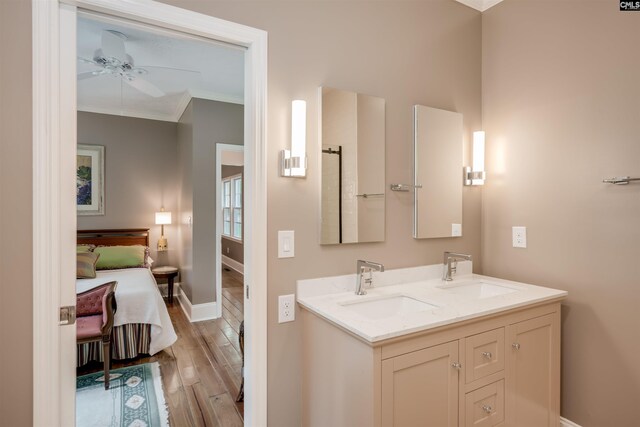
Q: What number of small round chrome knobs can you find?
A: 4